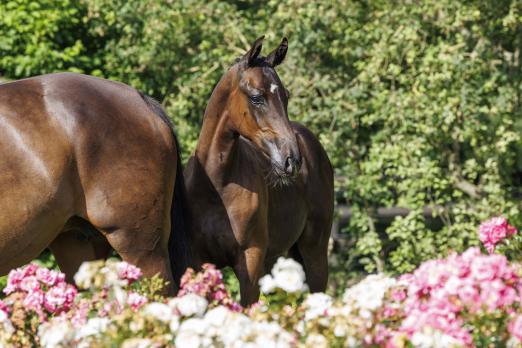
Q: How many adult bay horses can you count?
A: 1